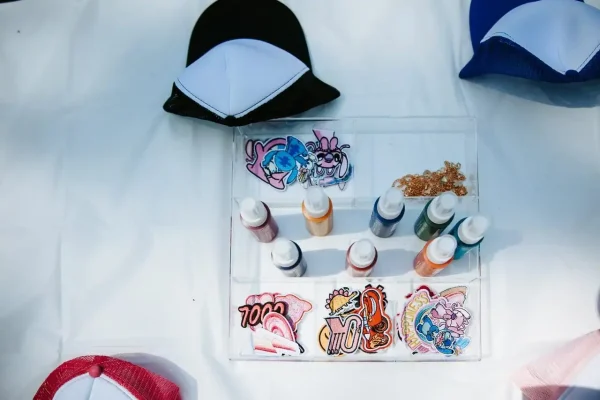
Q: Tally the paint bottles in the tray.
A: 8